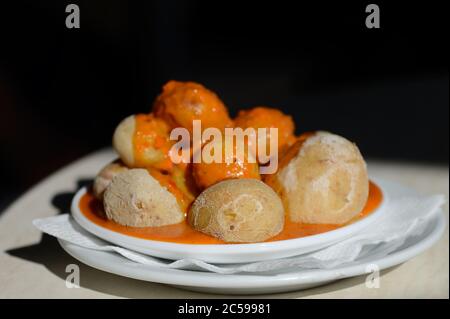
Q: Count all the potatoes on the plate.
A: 8